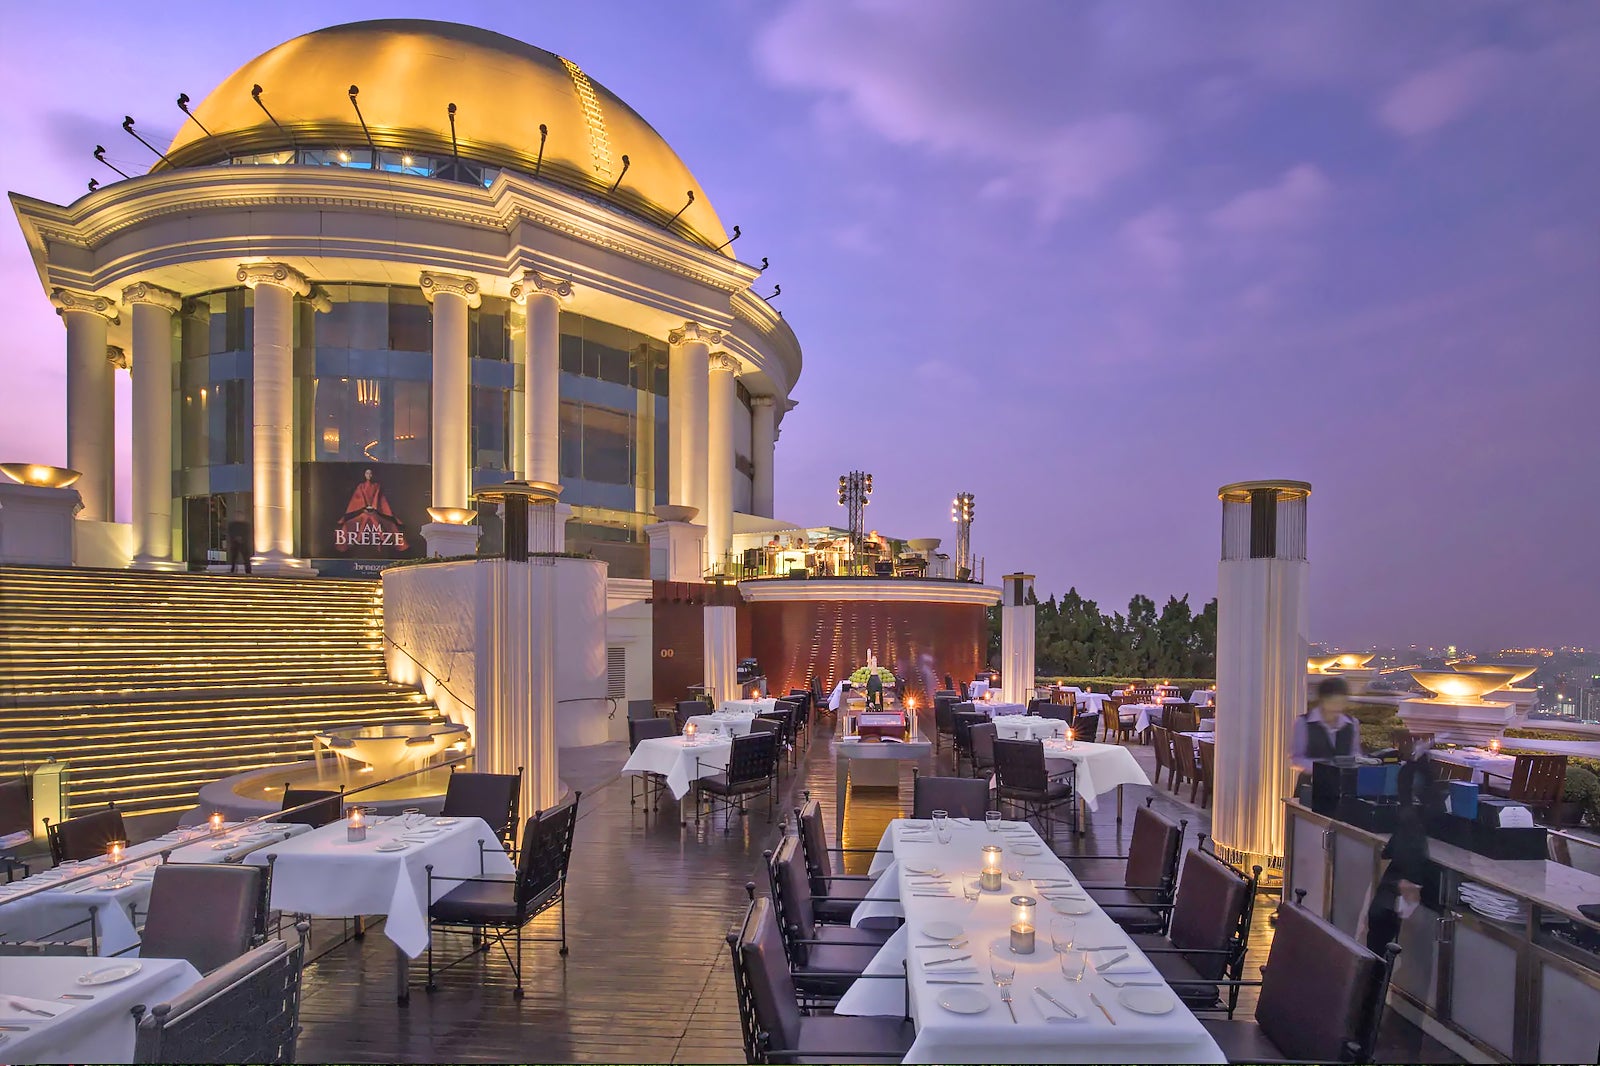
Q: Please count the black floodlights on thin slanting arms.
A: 13